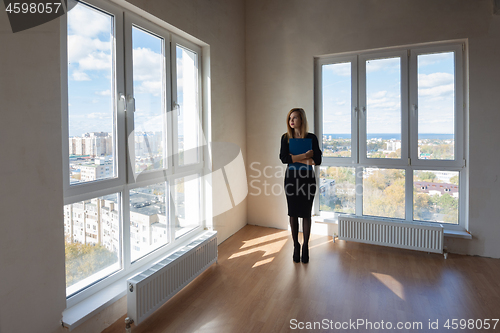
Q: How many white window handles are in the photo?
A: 6